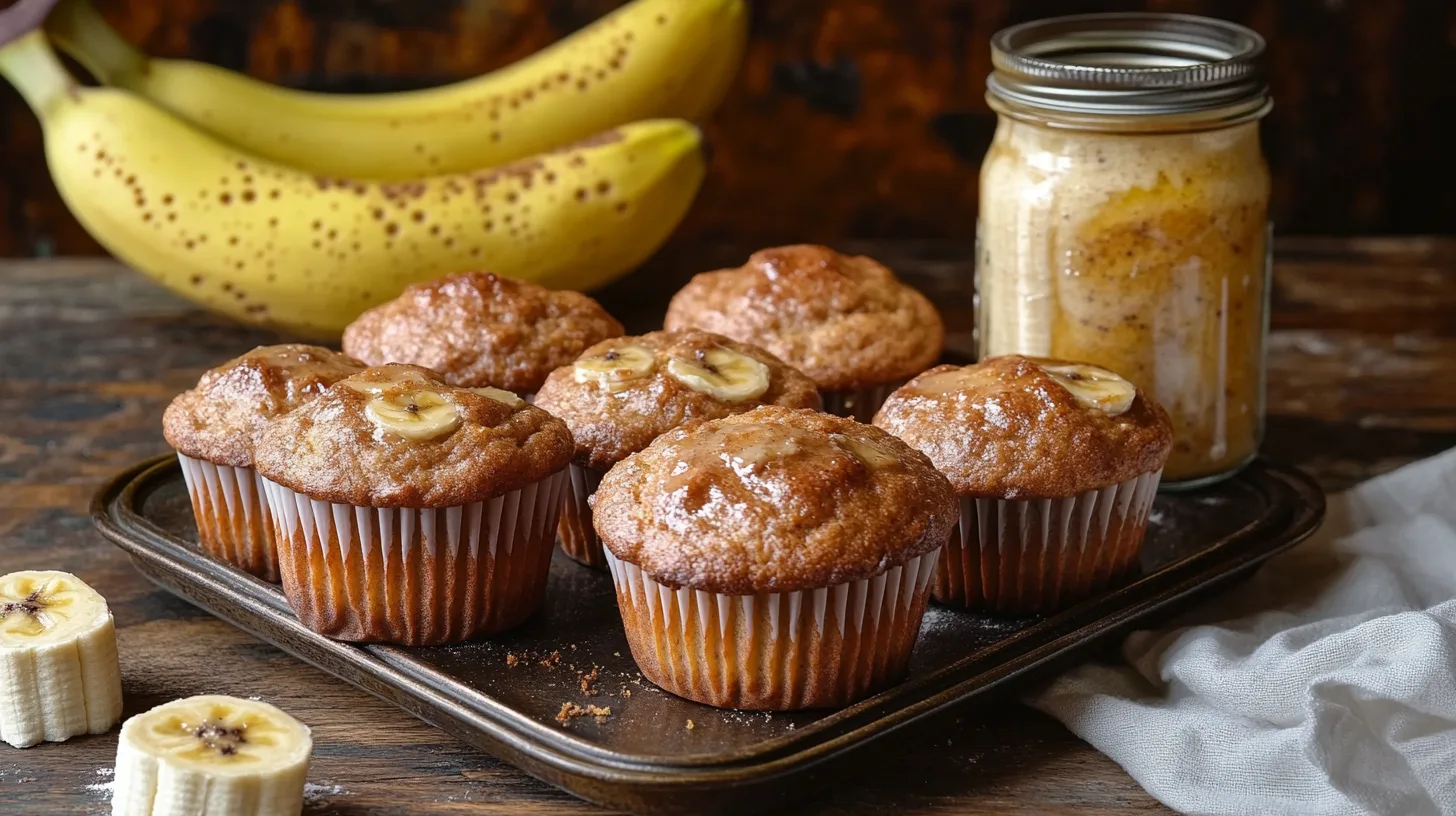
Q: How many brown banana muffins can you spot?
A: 7